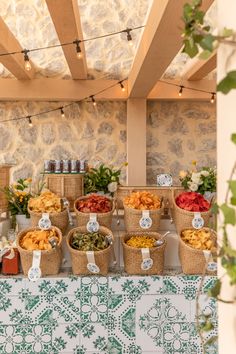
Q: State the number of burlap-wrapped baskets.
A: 8